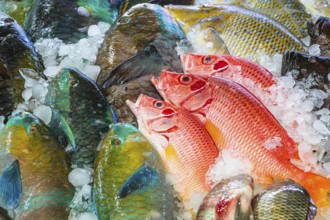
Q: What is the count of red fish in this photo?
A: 3